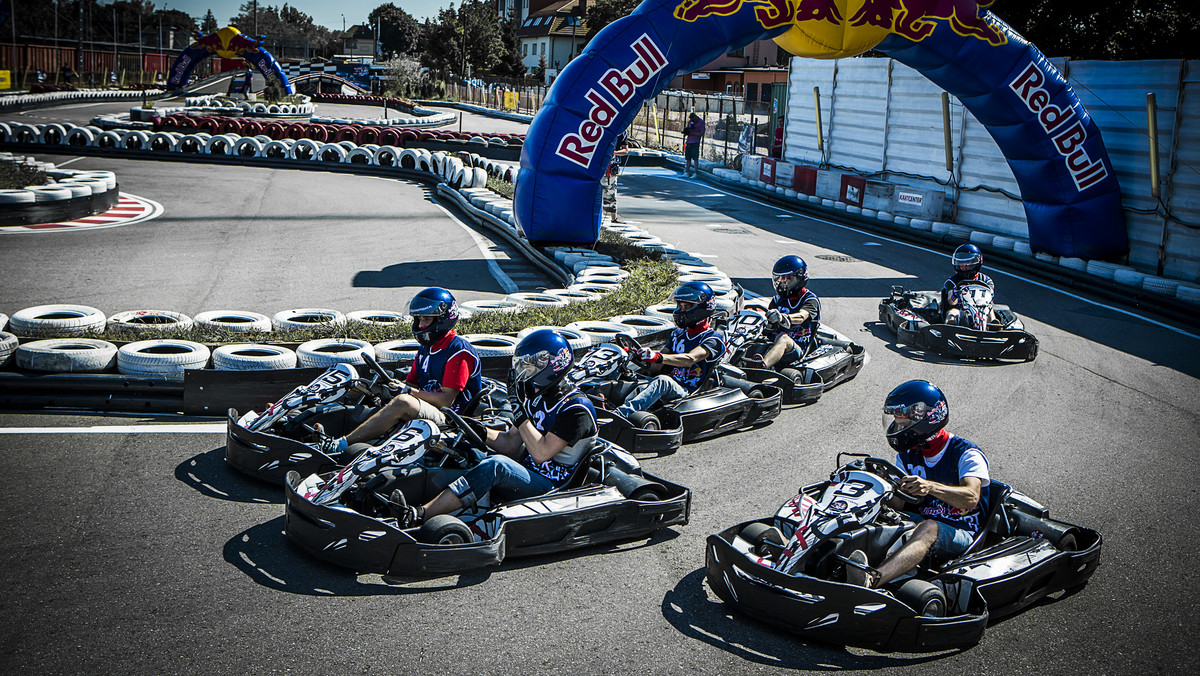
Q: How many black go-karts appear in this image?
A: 6